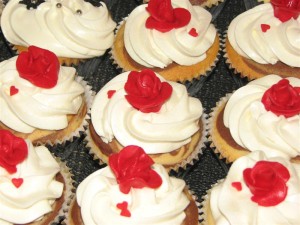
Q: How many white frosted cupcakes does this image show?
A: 9